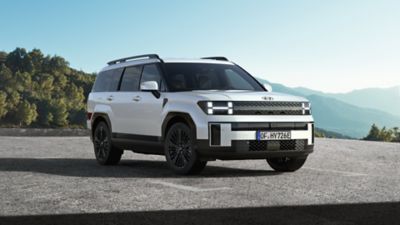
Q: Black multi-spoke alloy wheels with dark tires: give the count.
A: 2